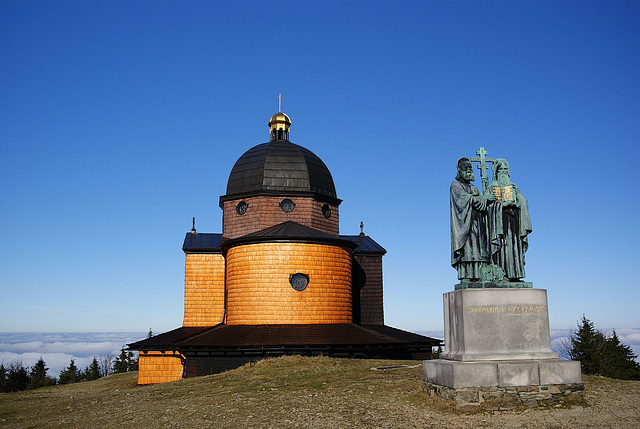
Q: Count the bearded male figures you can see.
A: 2